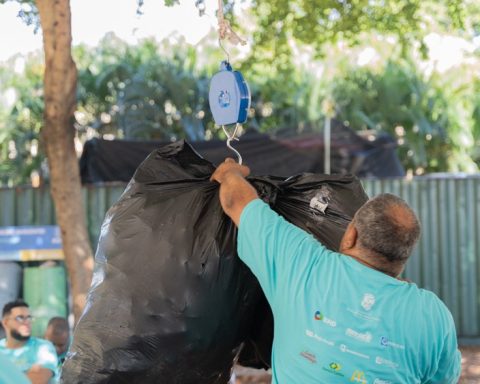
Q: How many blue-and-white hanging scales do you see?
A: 1